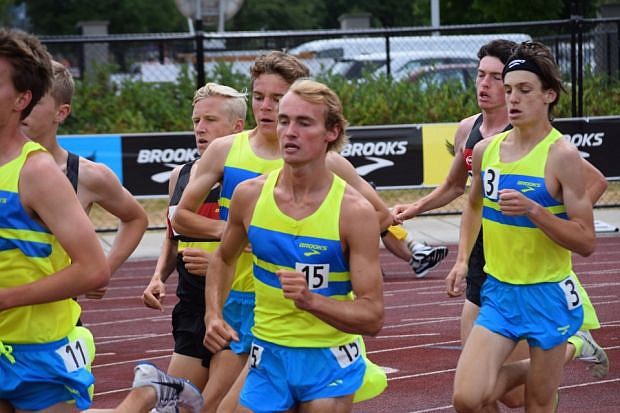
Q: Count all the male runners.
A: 7